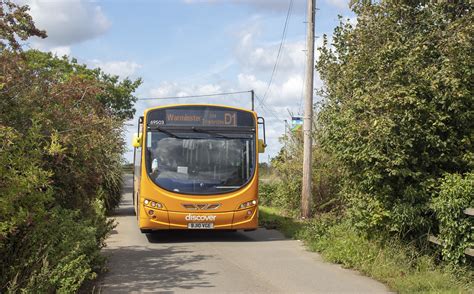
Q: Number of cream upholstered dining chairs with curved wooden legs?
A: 0